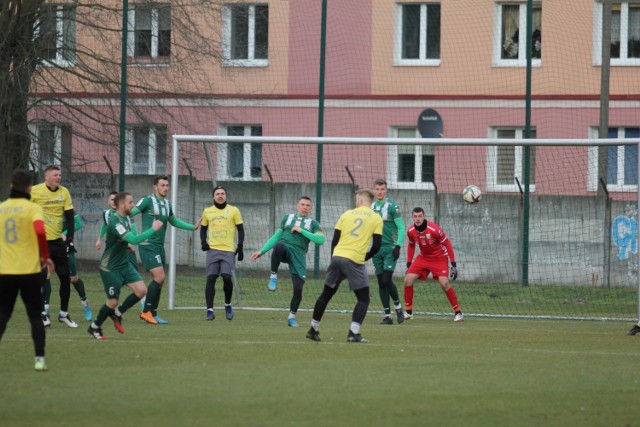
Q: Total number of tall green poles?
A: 3